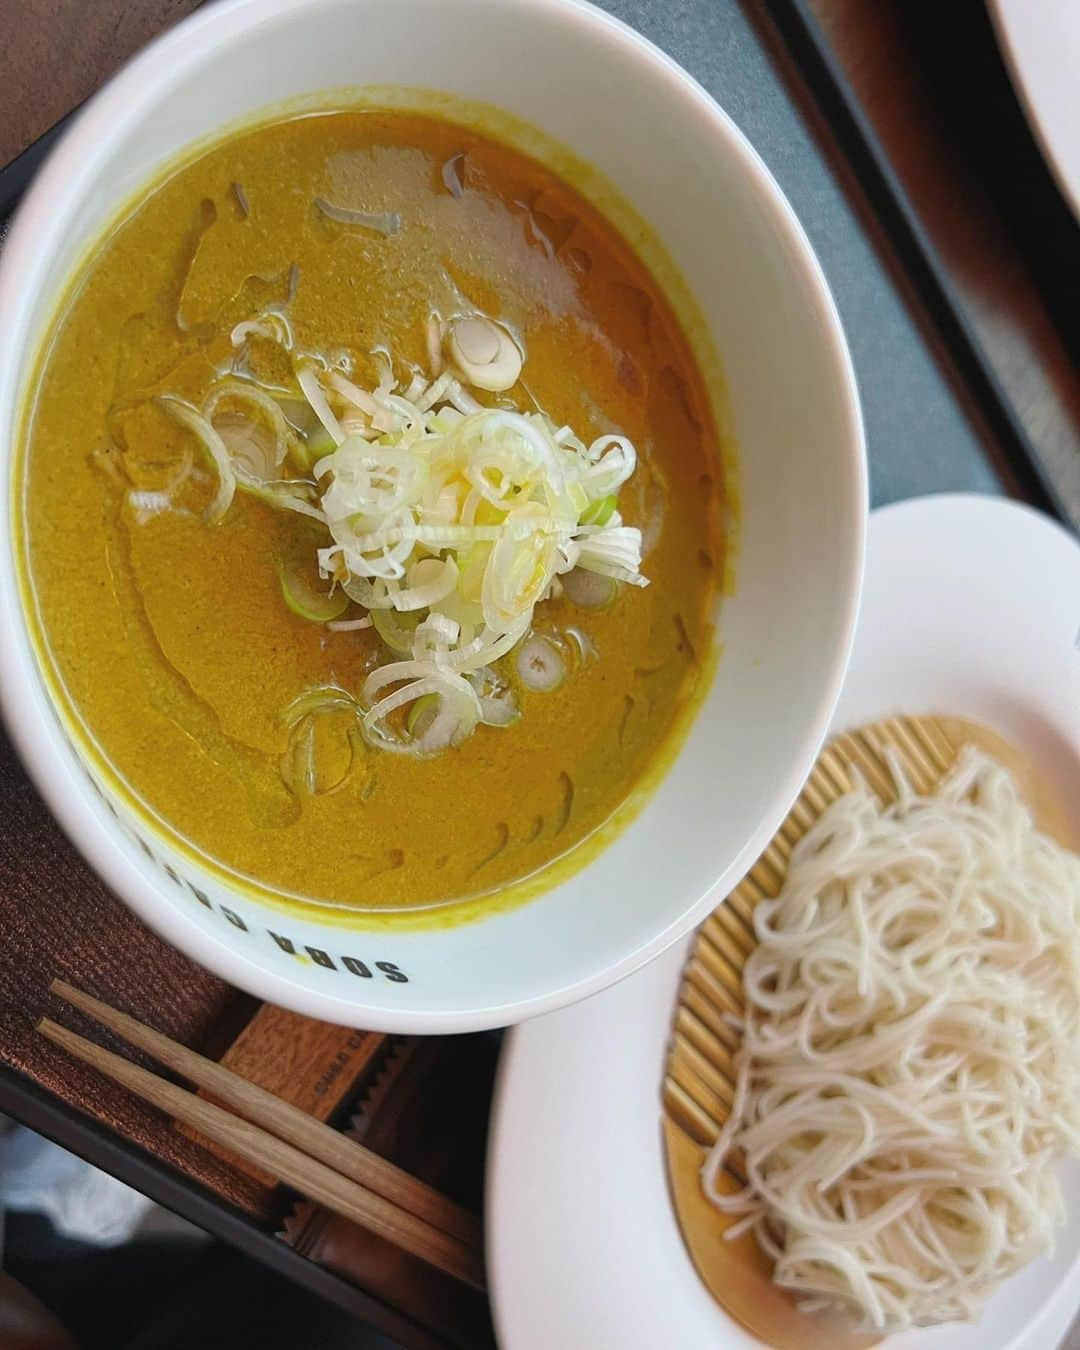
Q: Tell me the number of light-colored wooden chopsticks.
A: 2